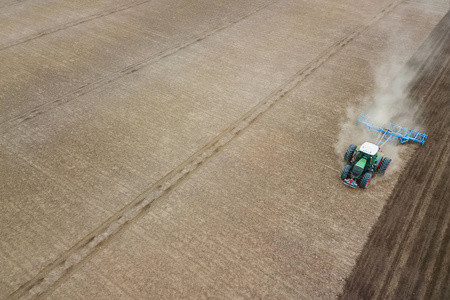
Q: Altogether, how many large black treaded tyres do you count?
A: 4